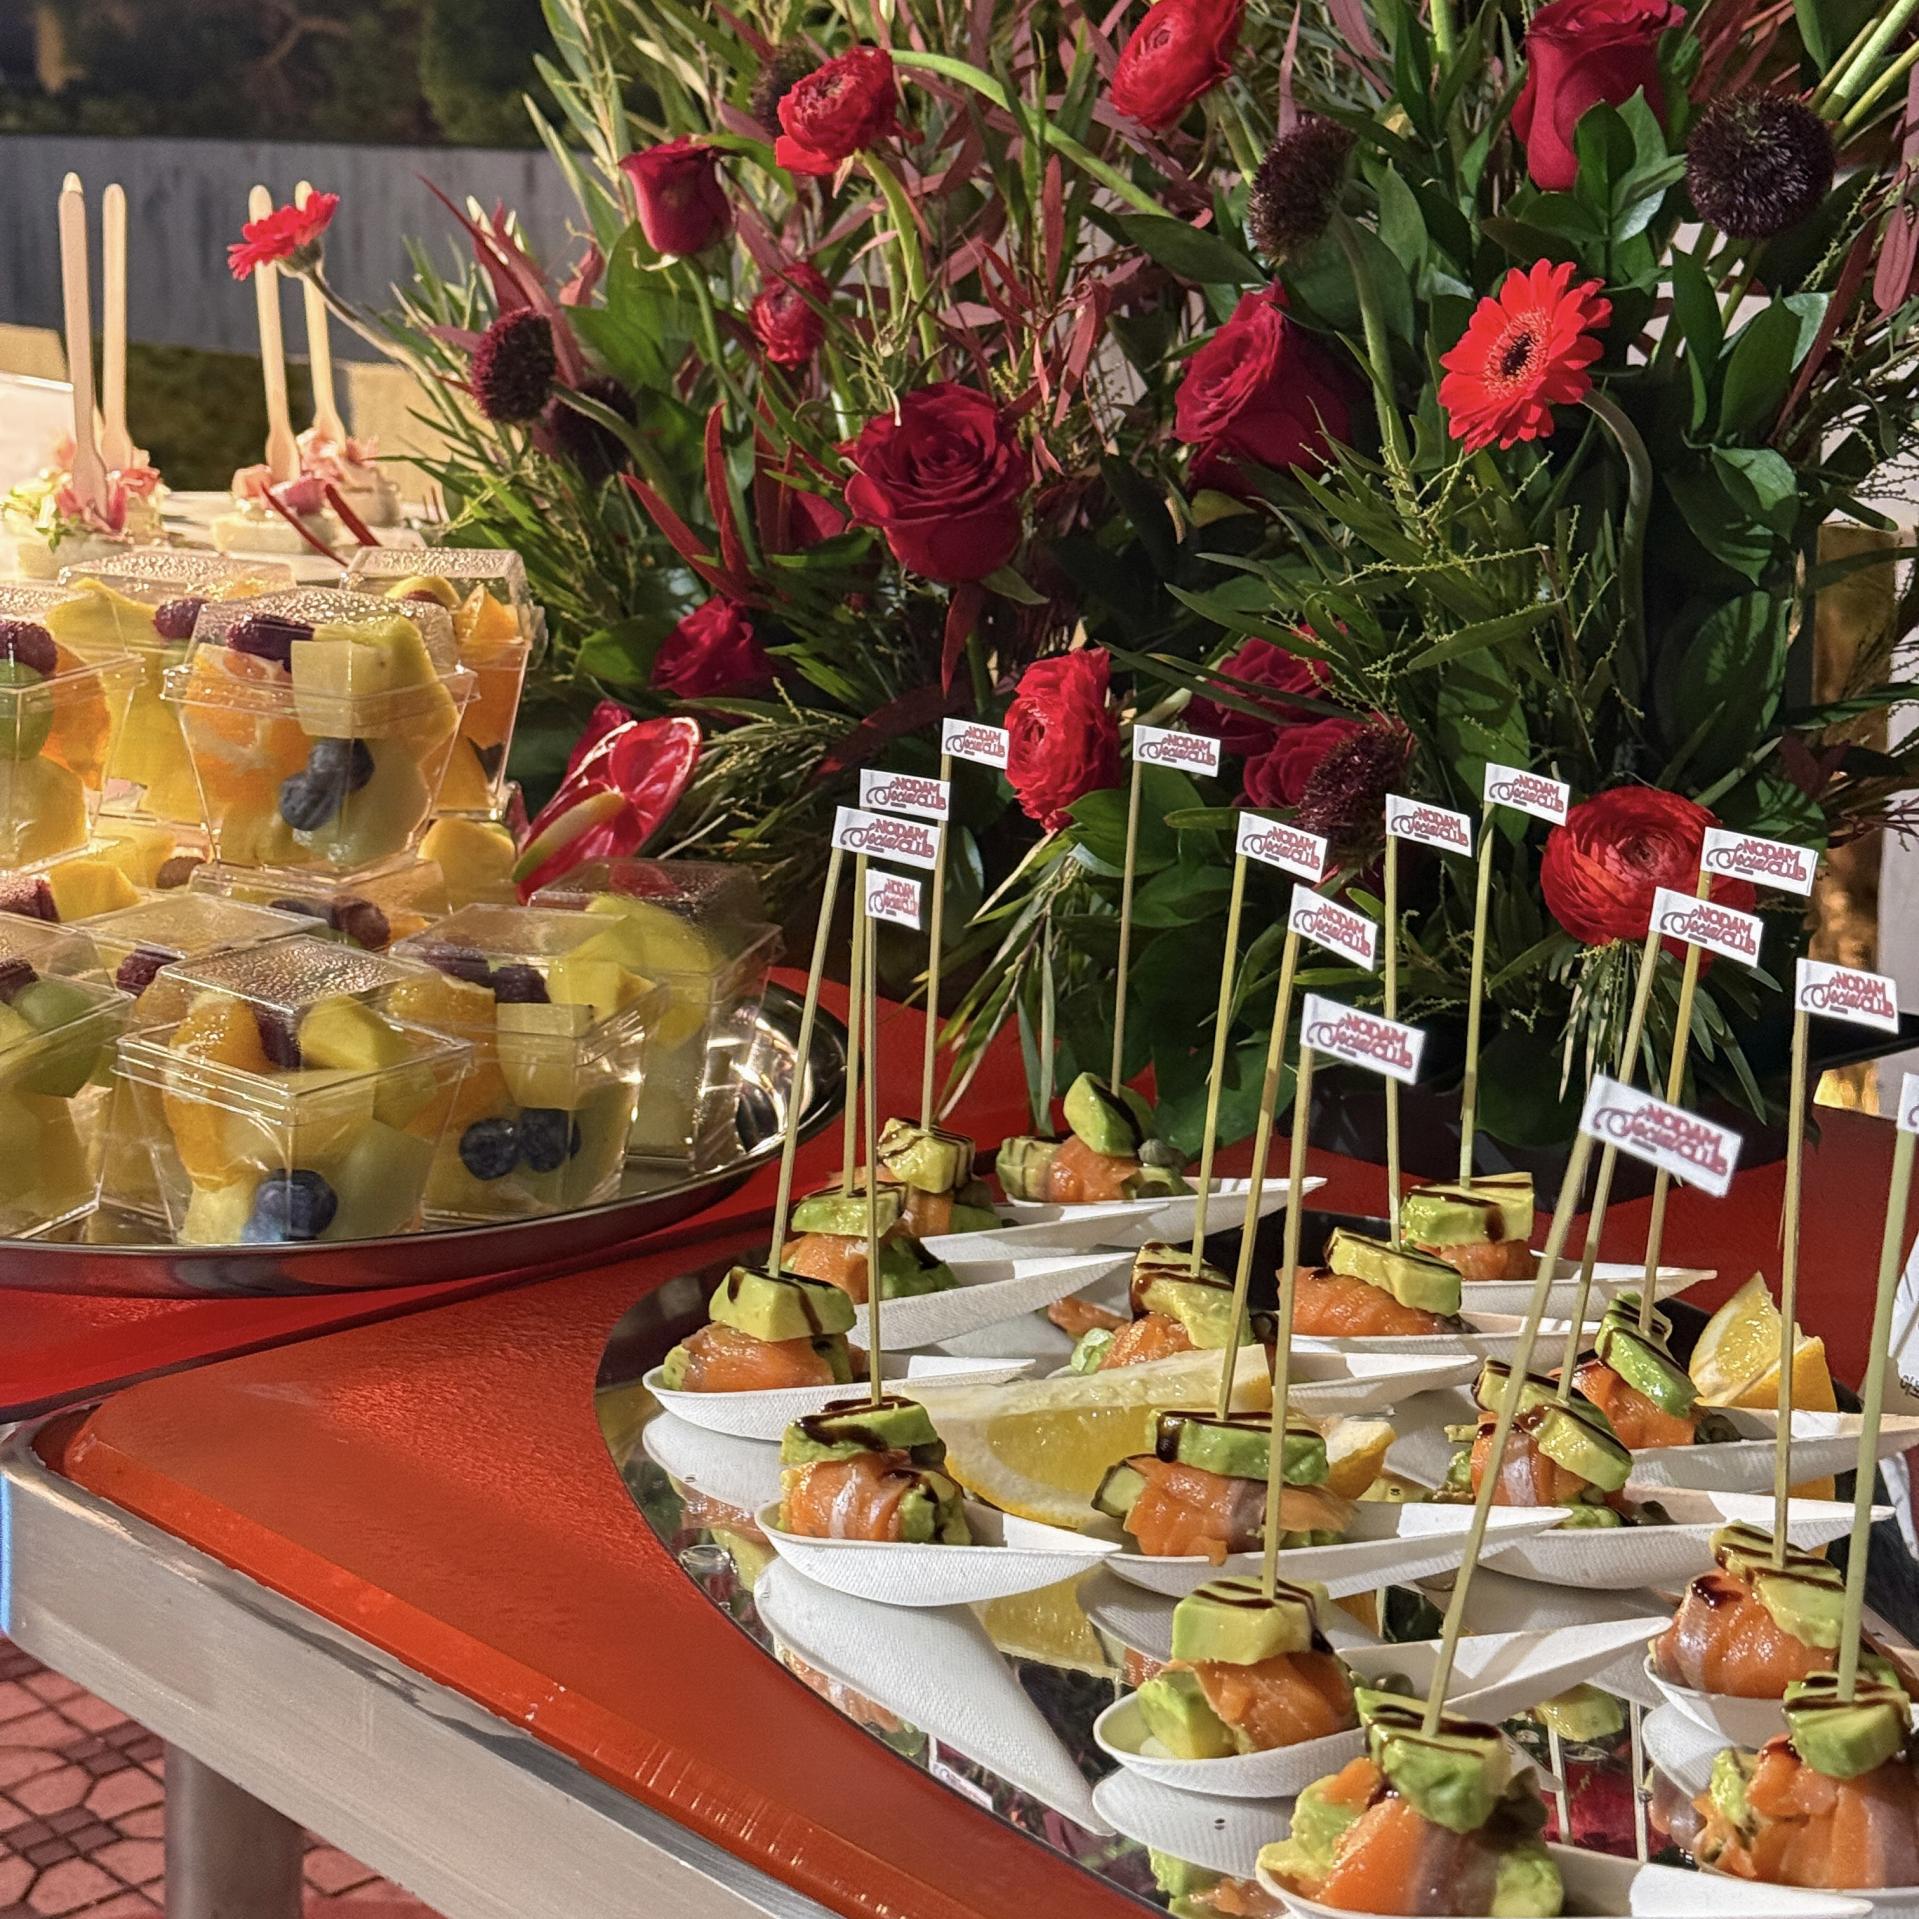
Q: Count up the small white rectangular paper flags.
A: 15